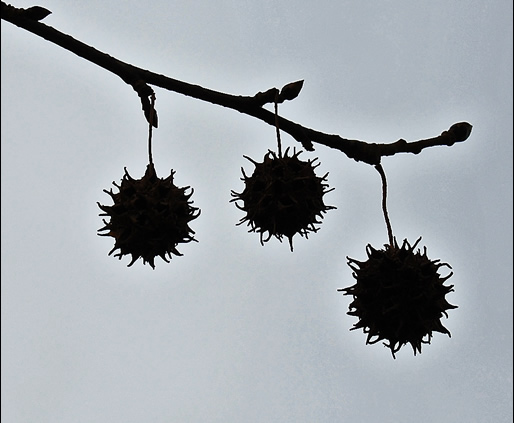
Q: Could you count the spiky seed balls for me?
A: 3